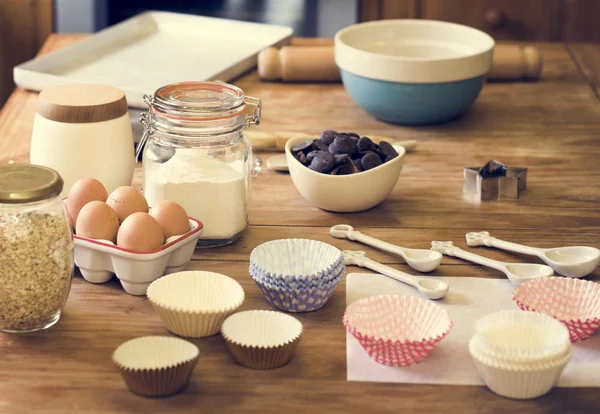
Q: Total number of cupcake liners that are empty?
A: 7